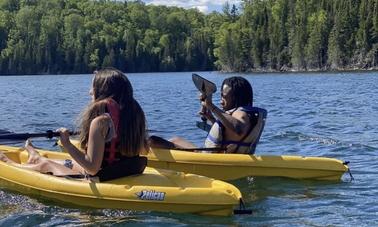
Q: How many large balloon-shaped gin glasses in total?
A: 0